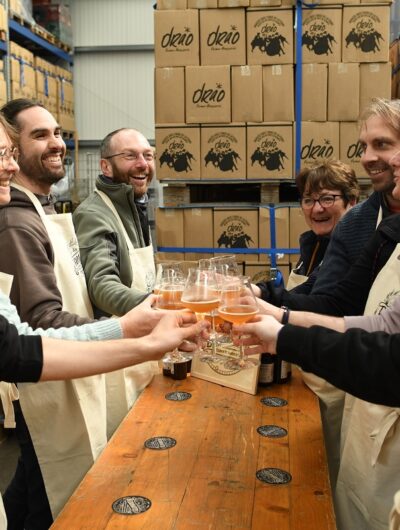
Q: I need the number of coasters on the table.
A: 6